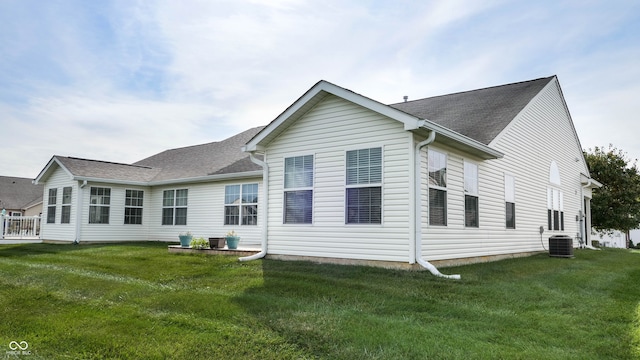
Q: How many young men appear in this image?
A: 0